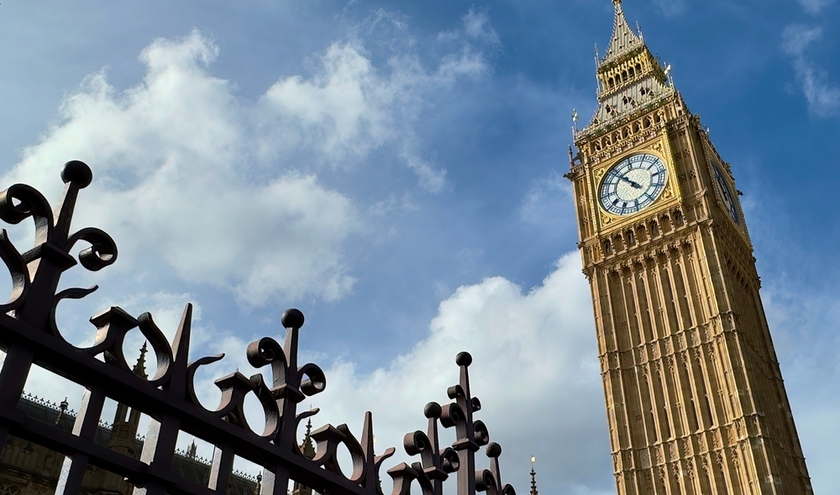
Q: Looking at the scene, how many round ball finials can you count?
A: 5